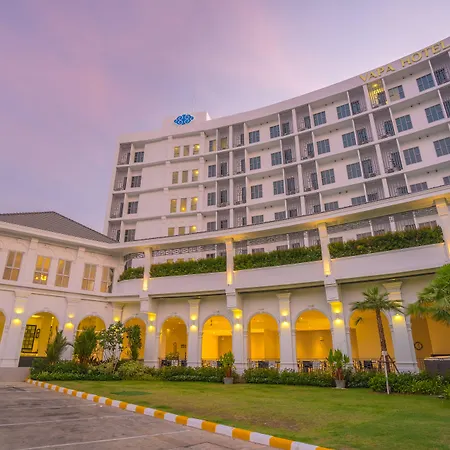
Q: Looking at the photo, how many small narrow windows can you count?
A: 12